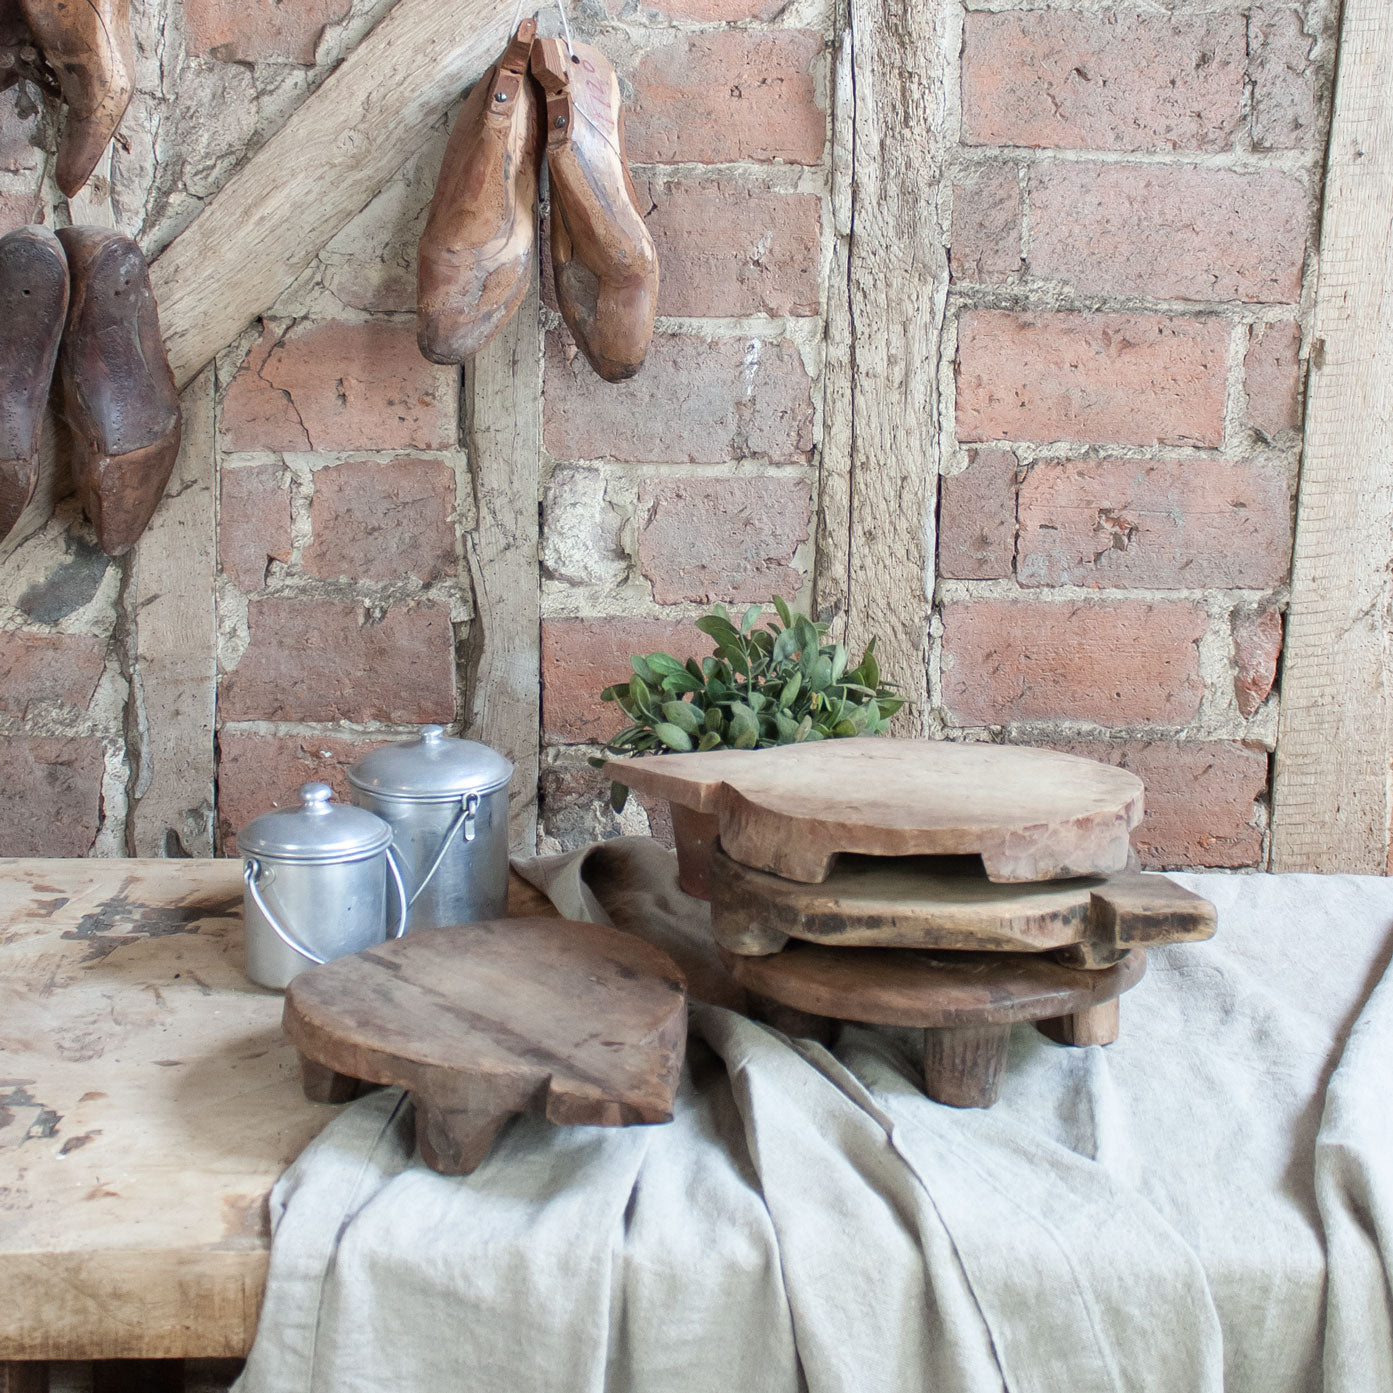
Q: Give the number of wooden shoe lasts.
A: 5